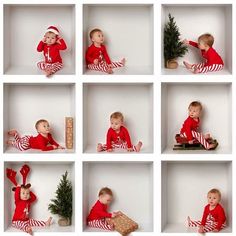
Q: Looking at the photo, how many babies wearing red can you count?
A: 9